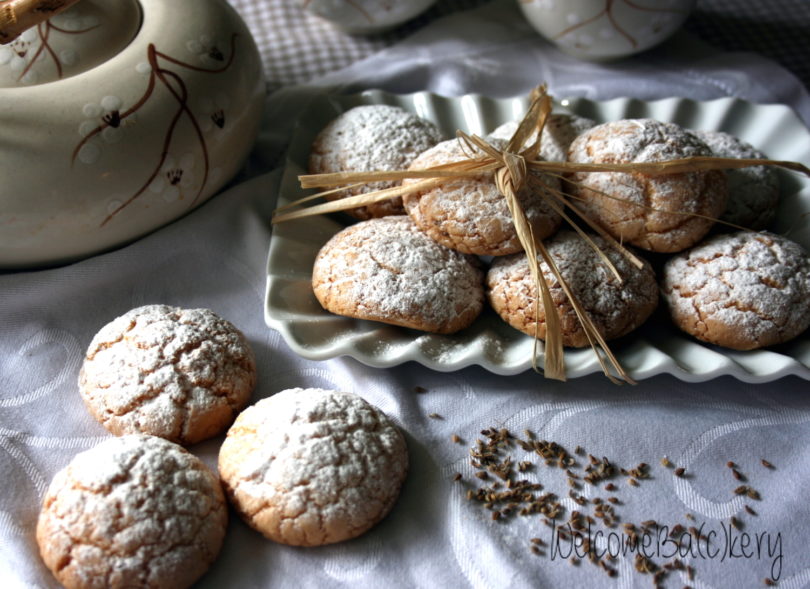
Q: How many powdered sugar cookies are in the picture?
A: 11